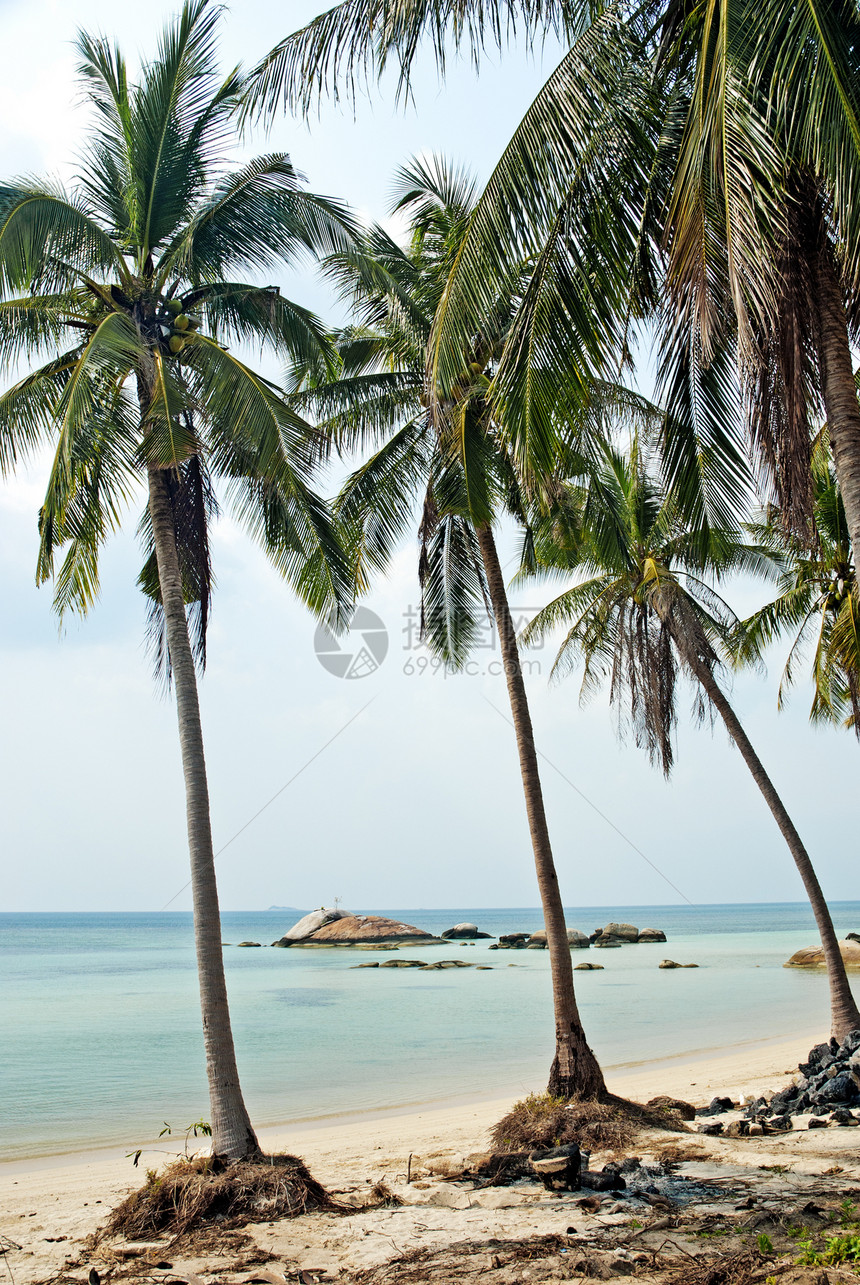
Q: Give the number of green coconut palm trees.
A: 5